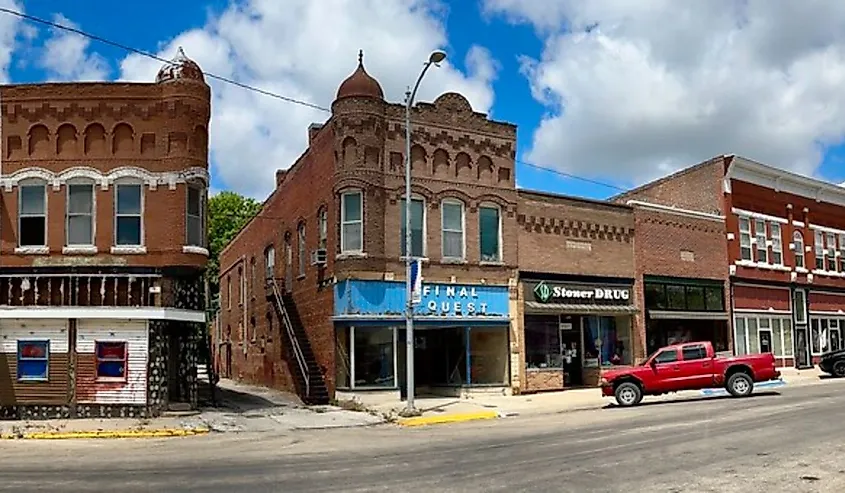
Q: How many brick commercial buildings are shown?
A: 5